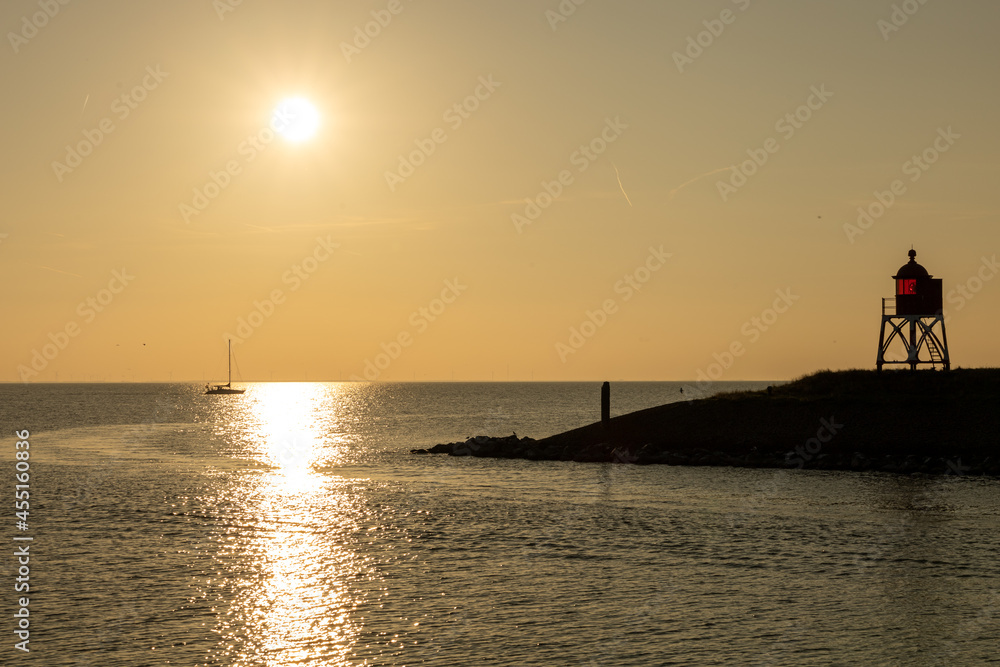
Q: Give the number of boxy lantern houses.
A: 1